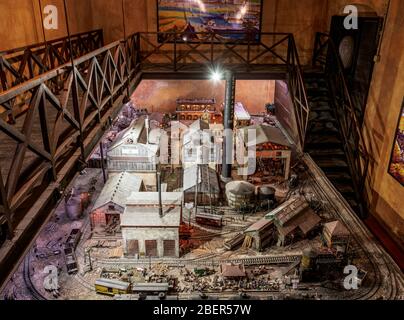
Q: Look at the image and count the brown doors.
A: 3